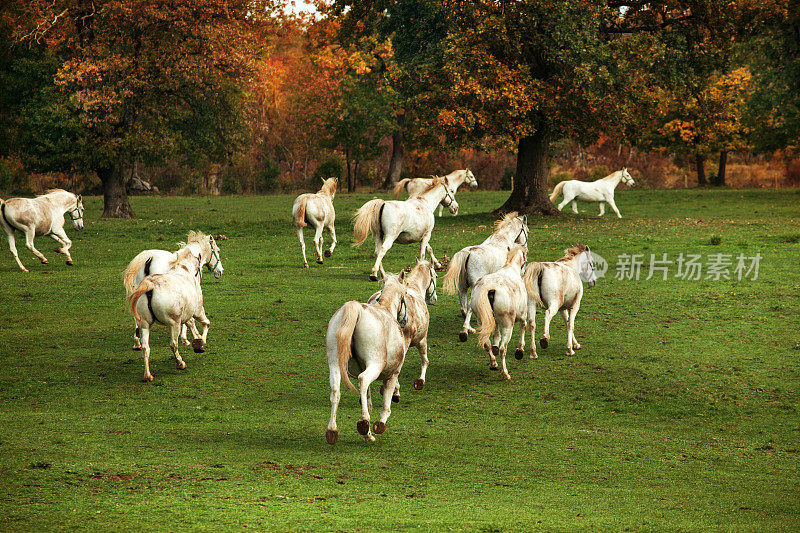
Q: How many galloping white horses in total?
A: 12